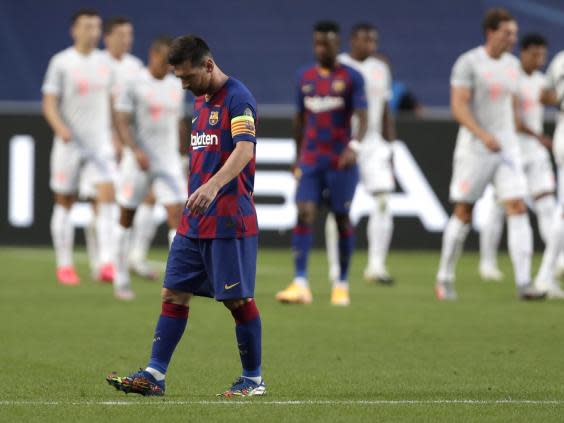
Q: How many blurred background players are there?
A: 8